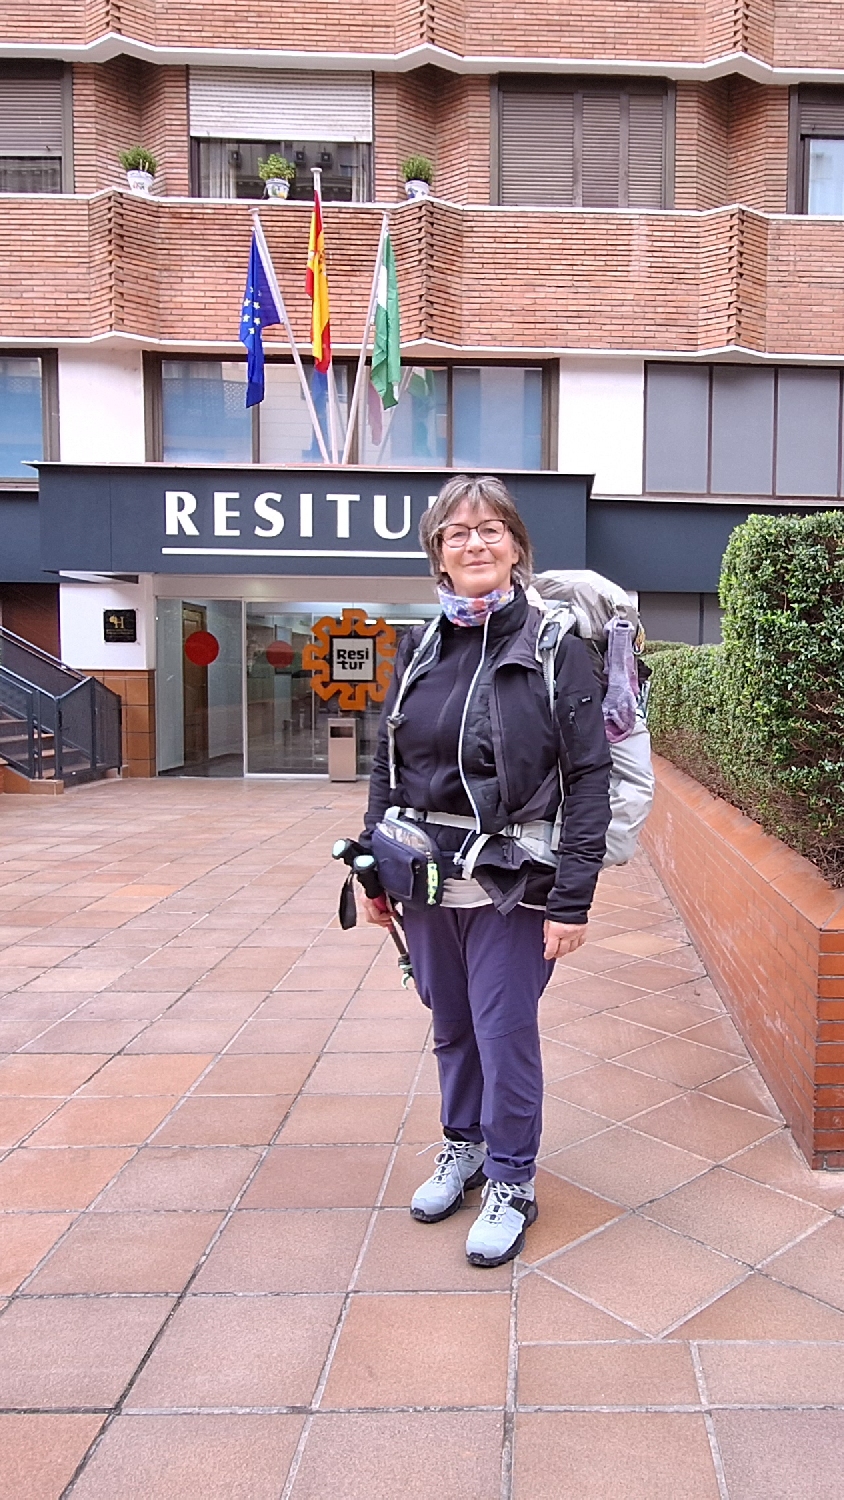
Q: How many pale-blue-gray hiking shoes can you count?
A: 2